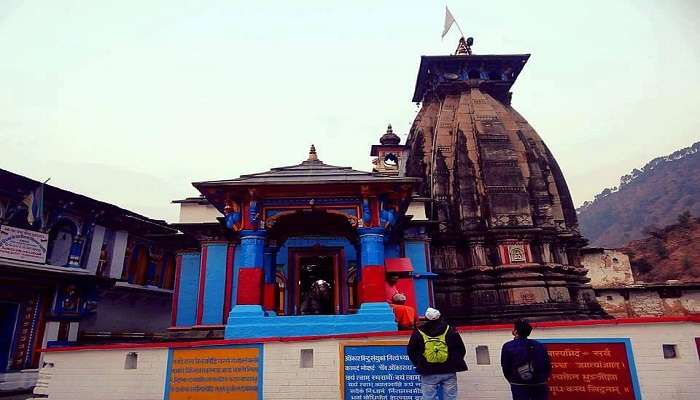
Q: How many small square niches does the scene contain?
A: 4